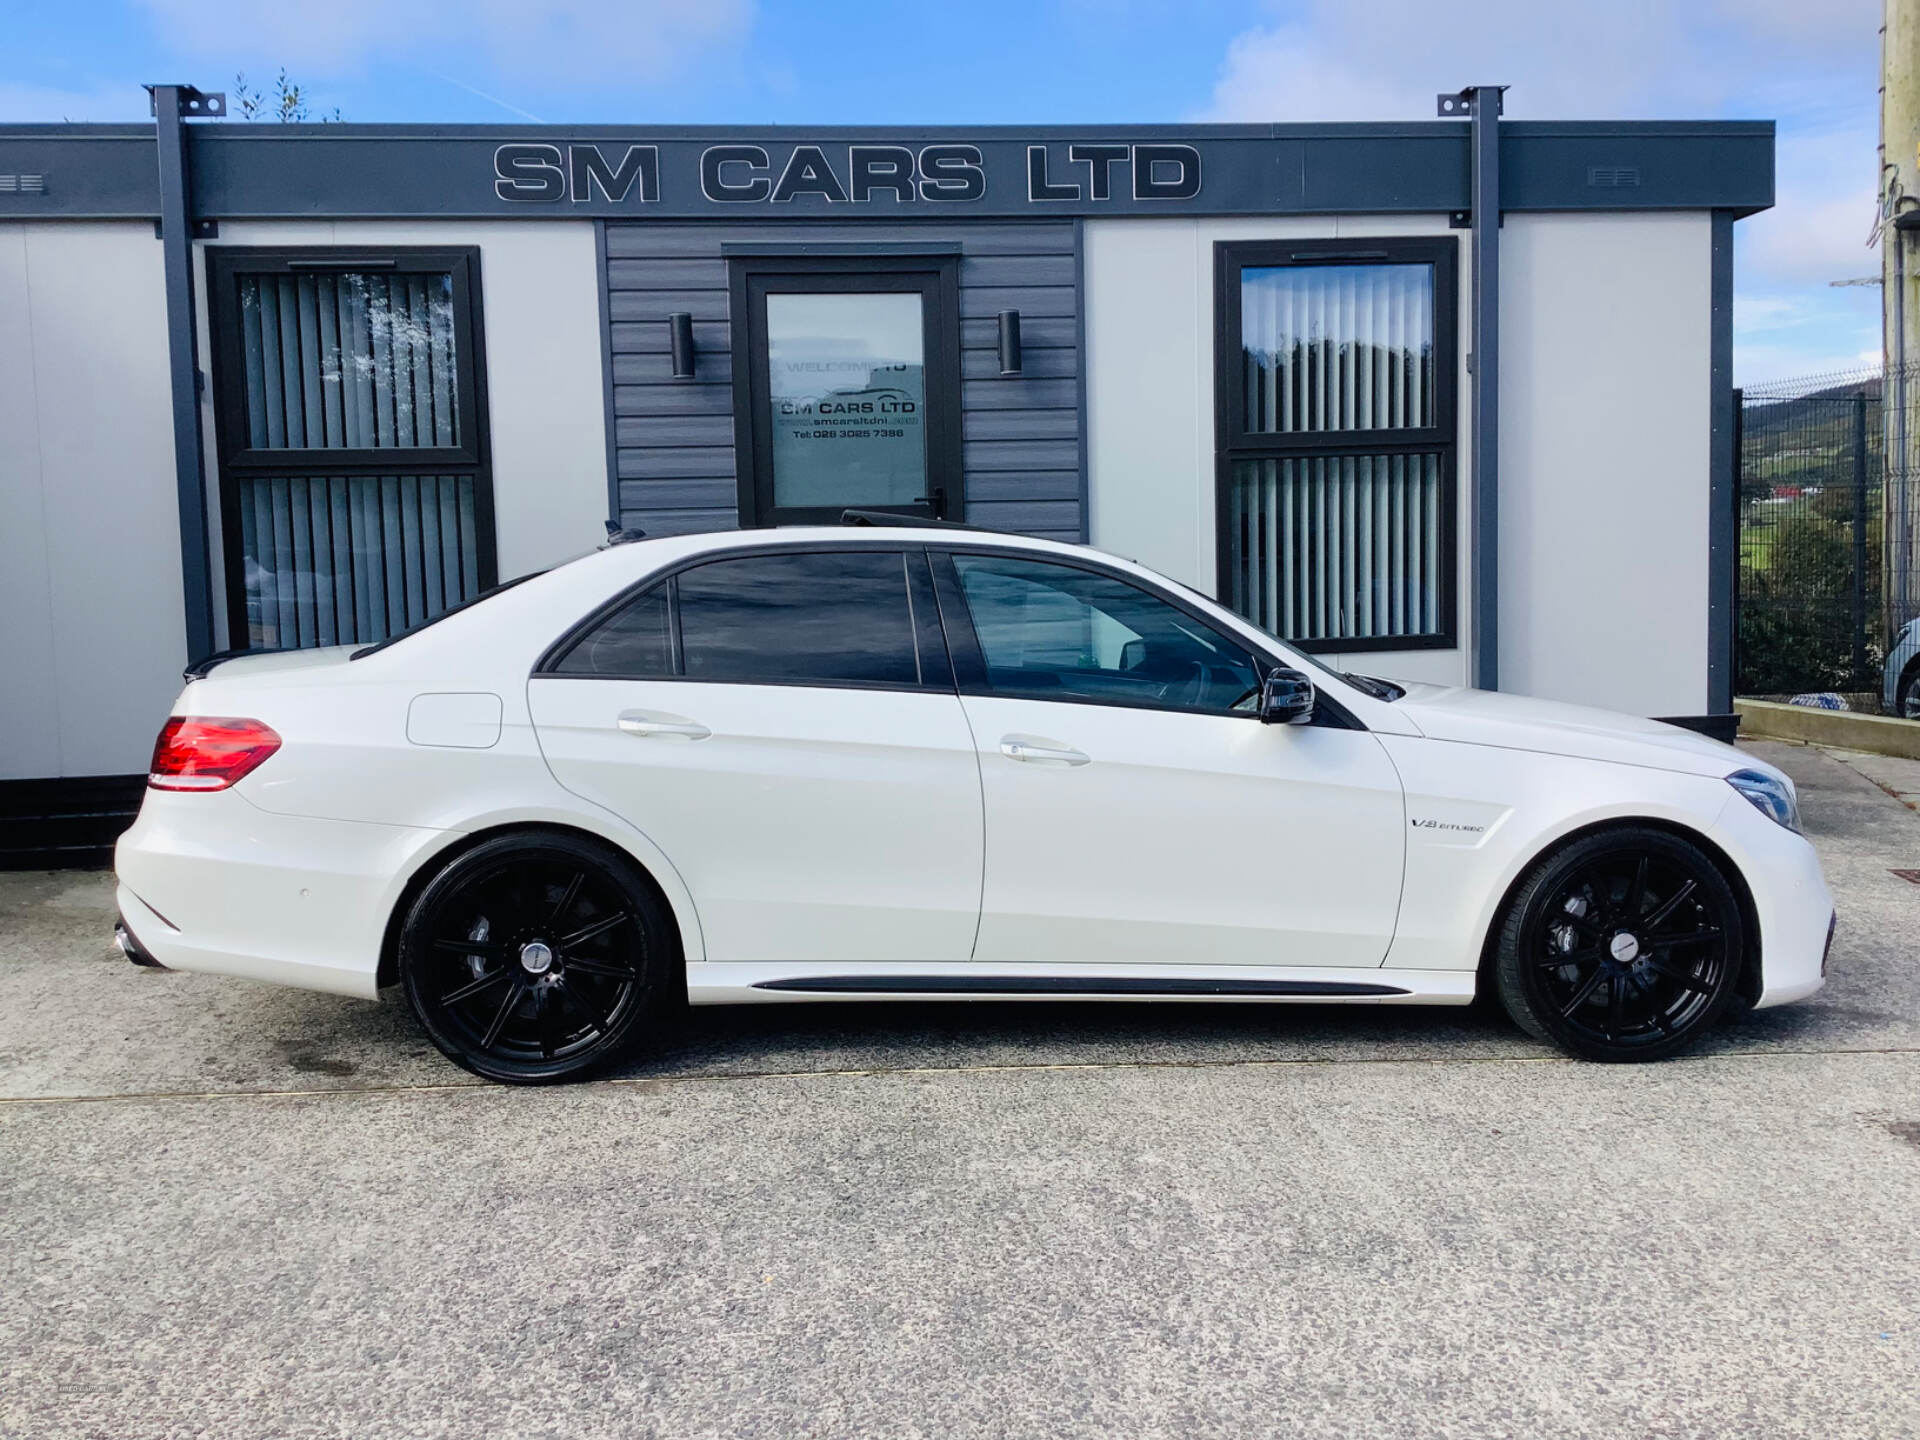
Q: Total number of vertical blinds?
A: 2